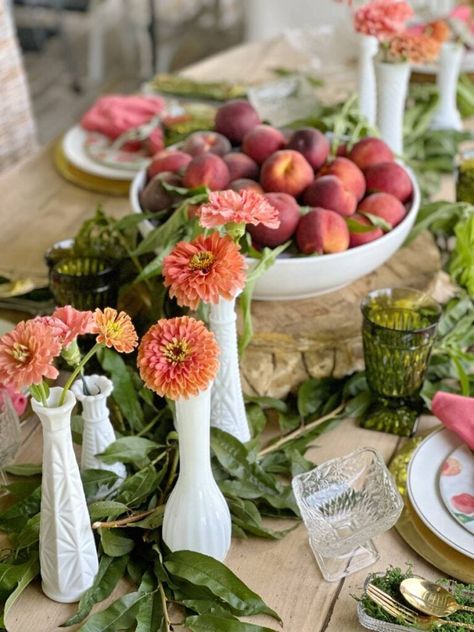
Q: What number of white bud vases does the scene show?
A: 7